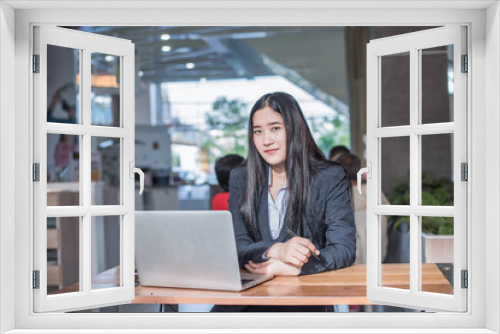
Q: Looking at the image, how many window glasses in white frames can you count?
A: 12